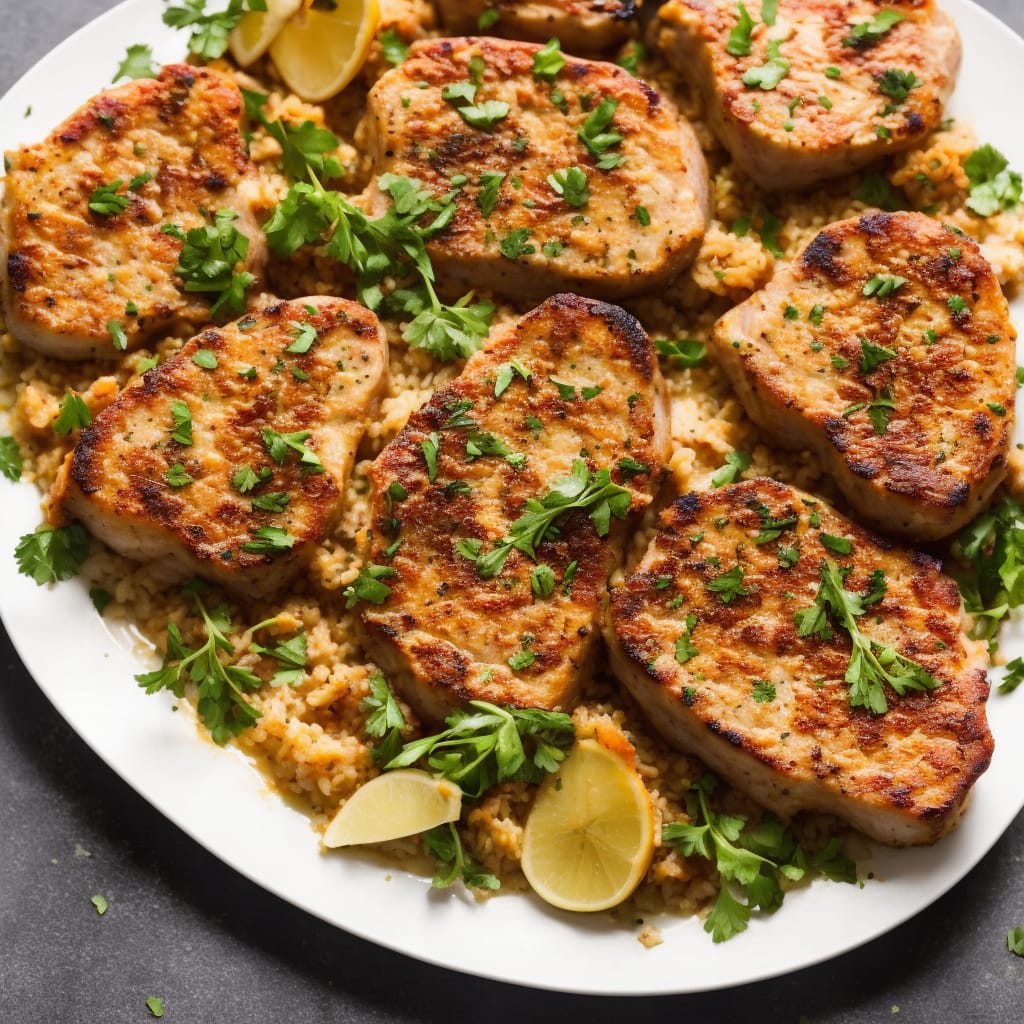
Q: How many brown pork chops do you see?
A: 8